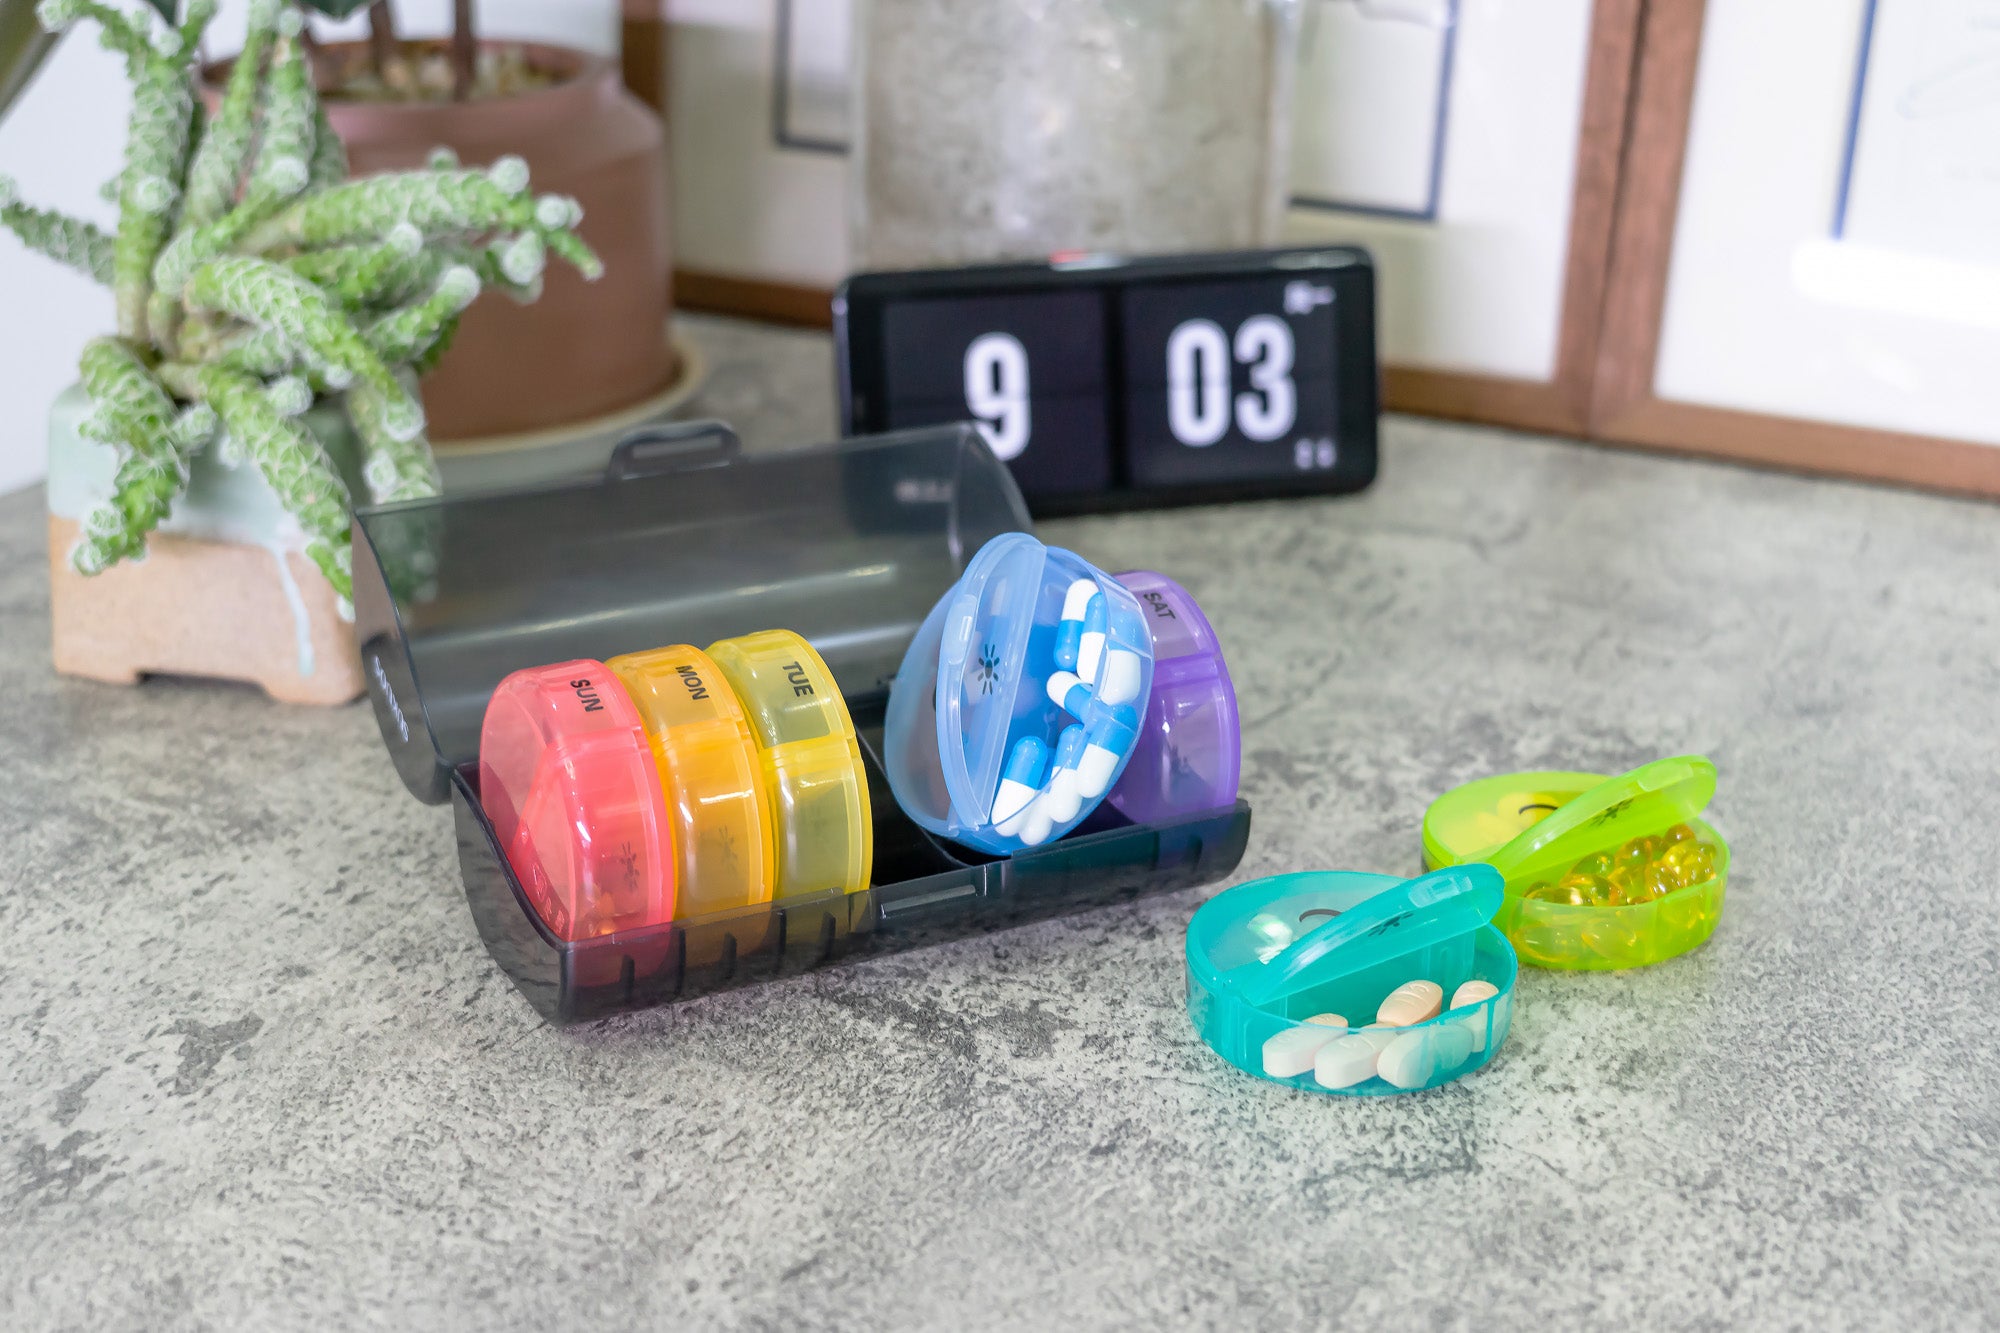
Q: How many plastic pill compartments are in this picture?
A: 7